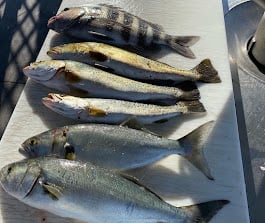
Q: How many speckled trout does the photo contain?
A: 3